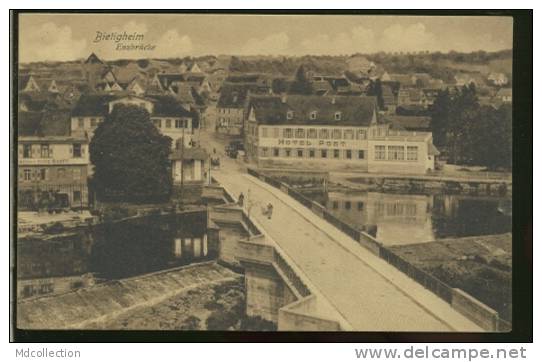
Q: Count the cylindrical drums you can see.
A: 0